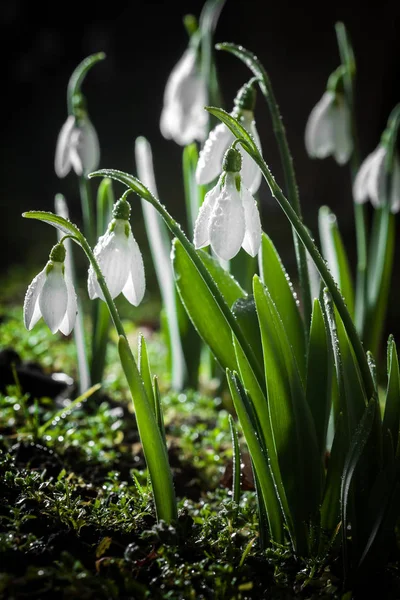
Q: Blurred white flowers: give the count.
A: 4